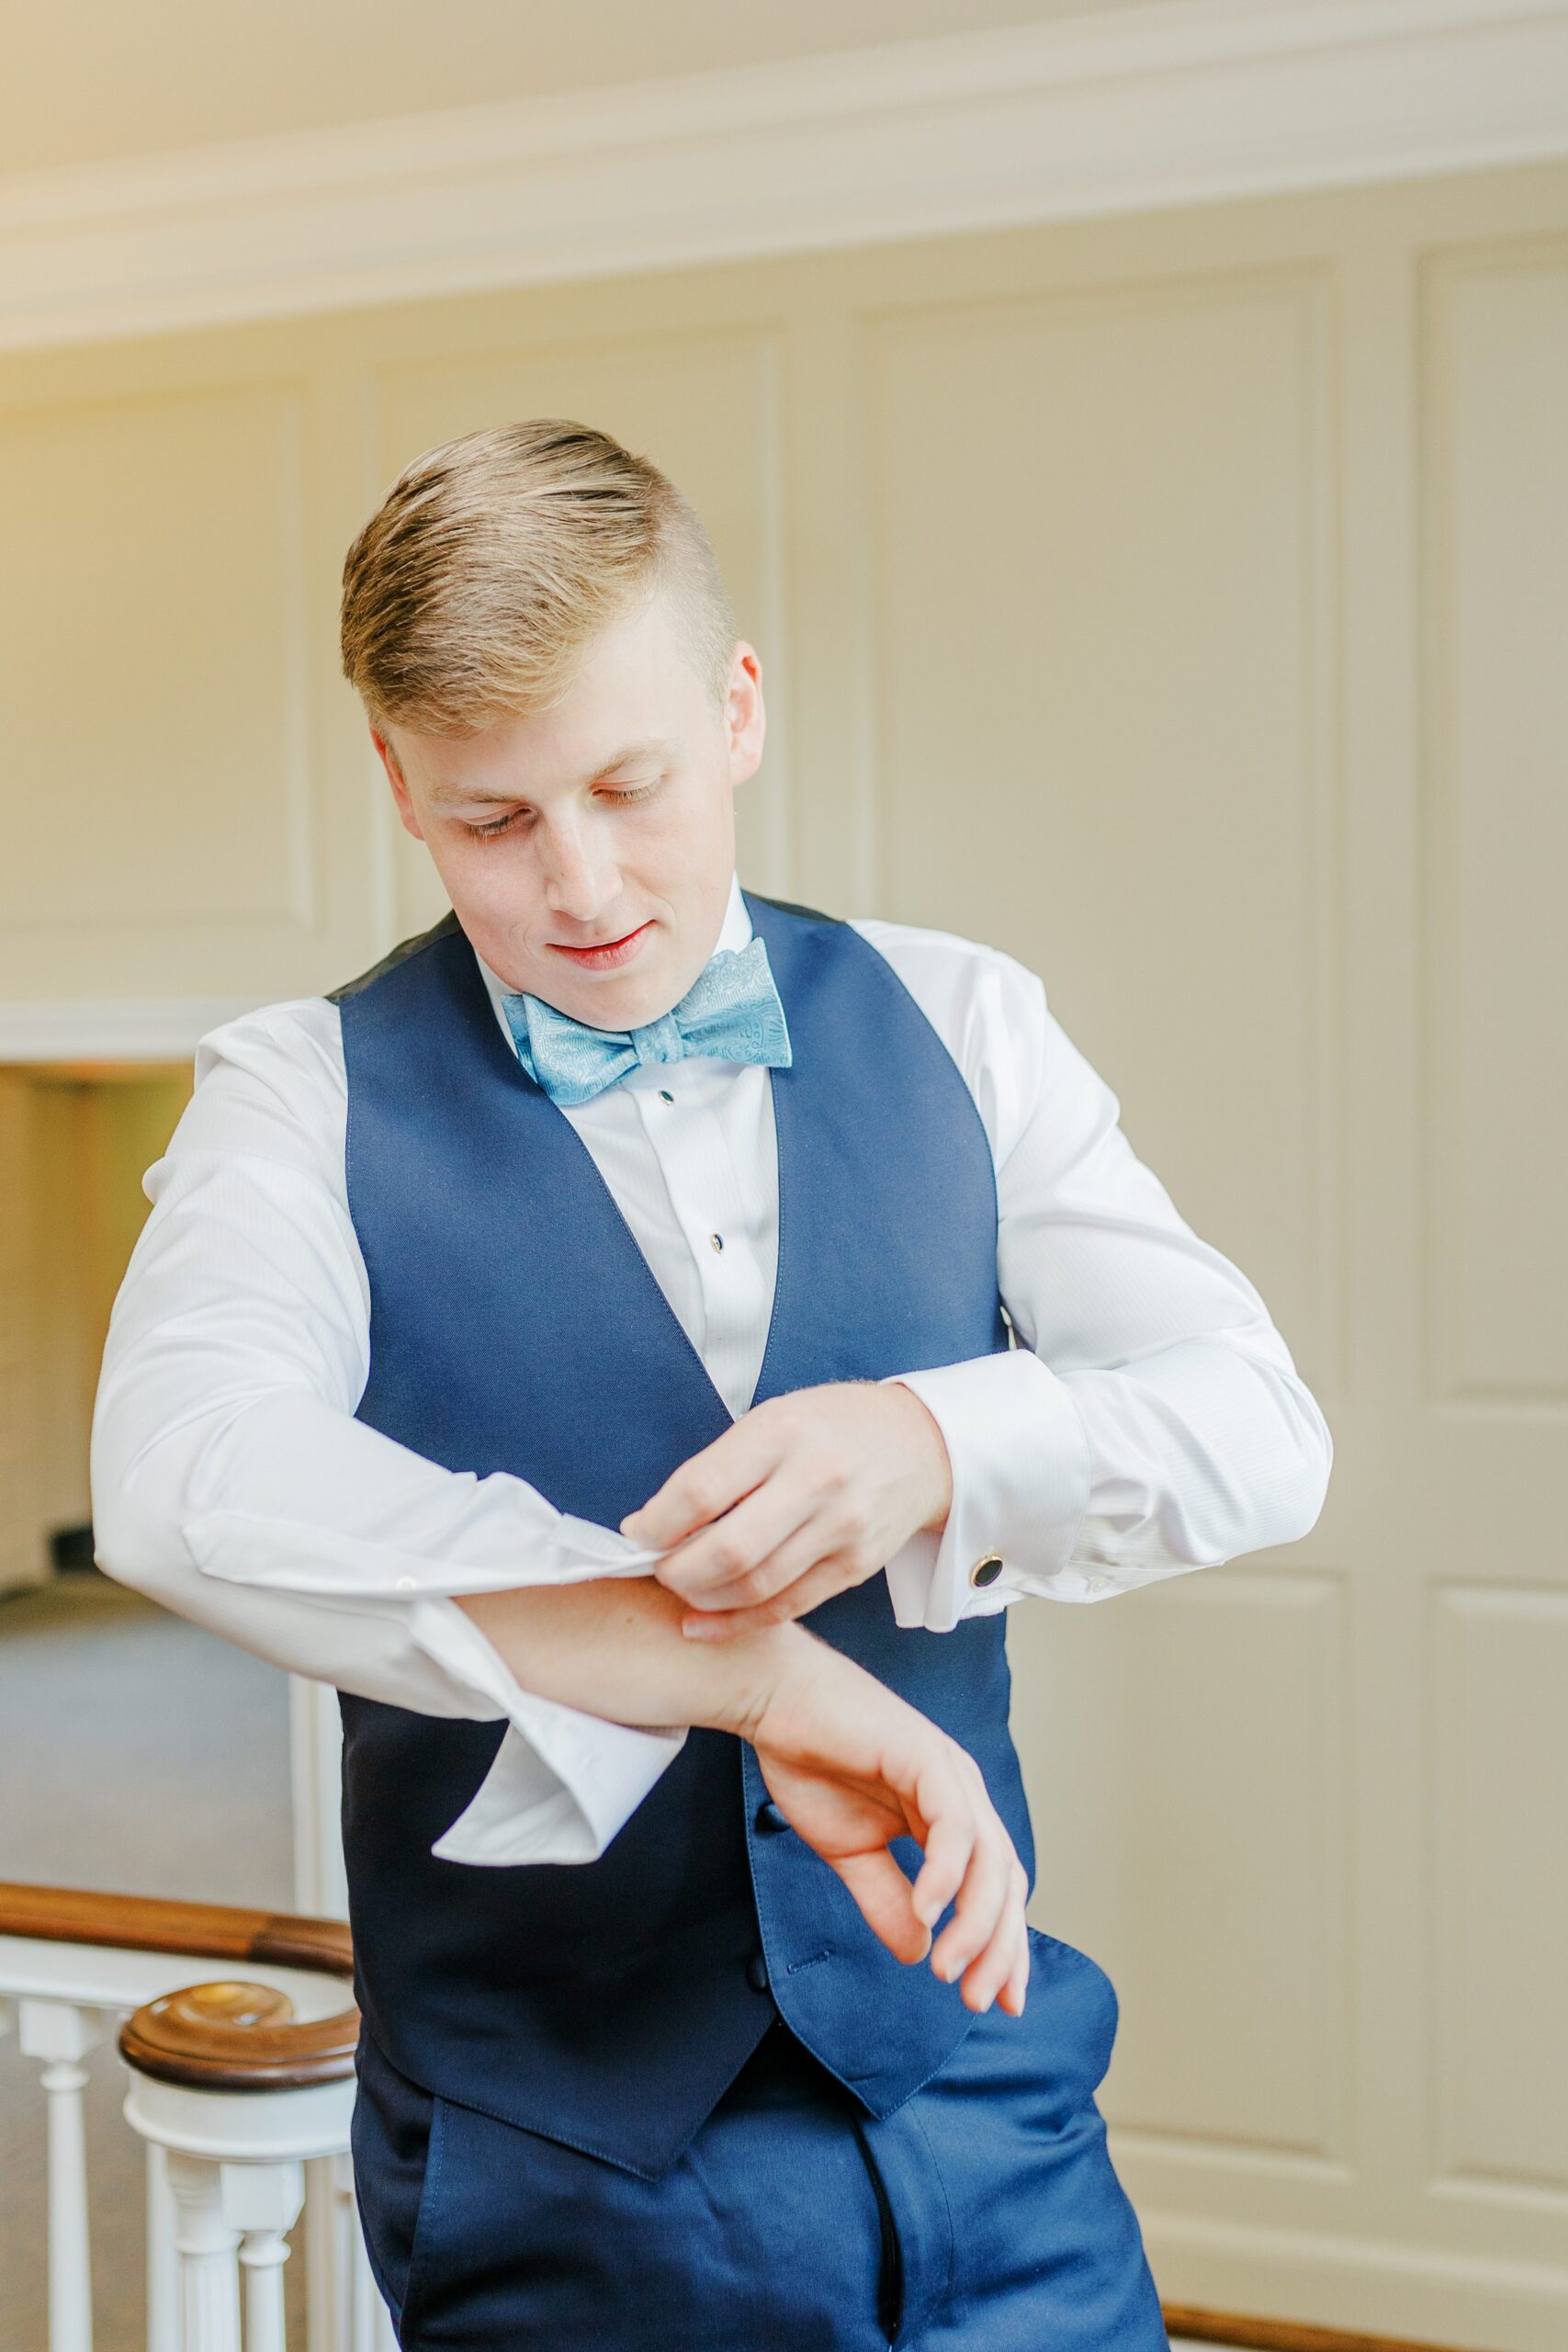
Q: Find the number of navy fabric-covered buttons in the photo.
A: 2